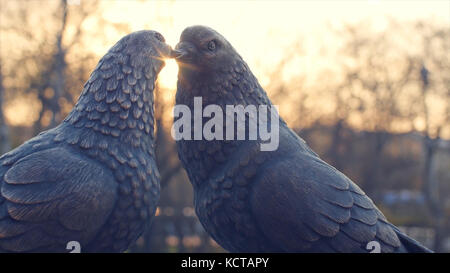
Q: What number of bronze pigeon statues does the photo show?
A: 2